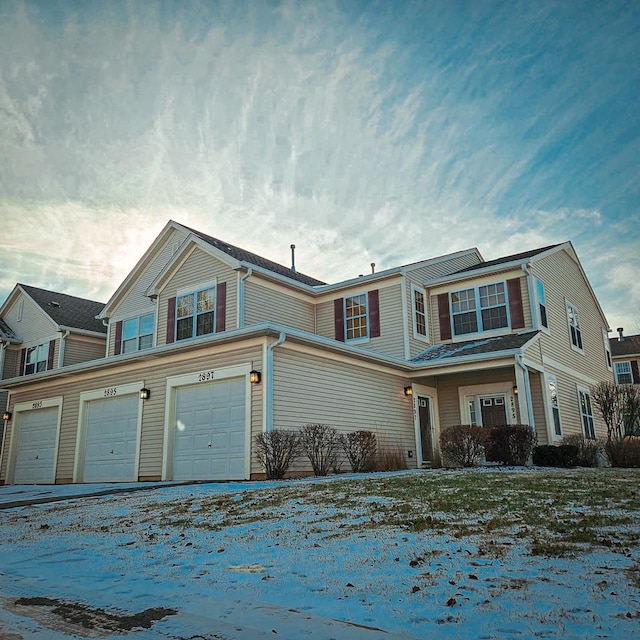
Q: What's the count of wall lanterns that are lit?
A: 5